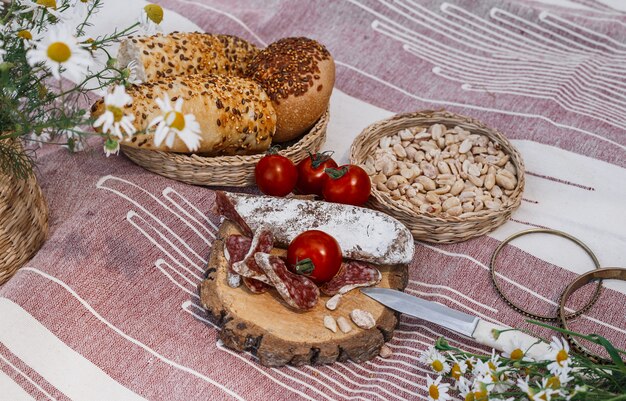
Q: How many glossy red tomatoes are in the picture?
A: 4